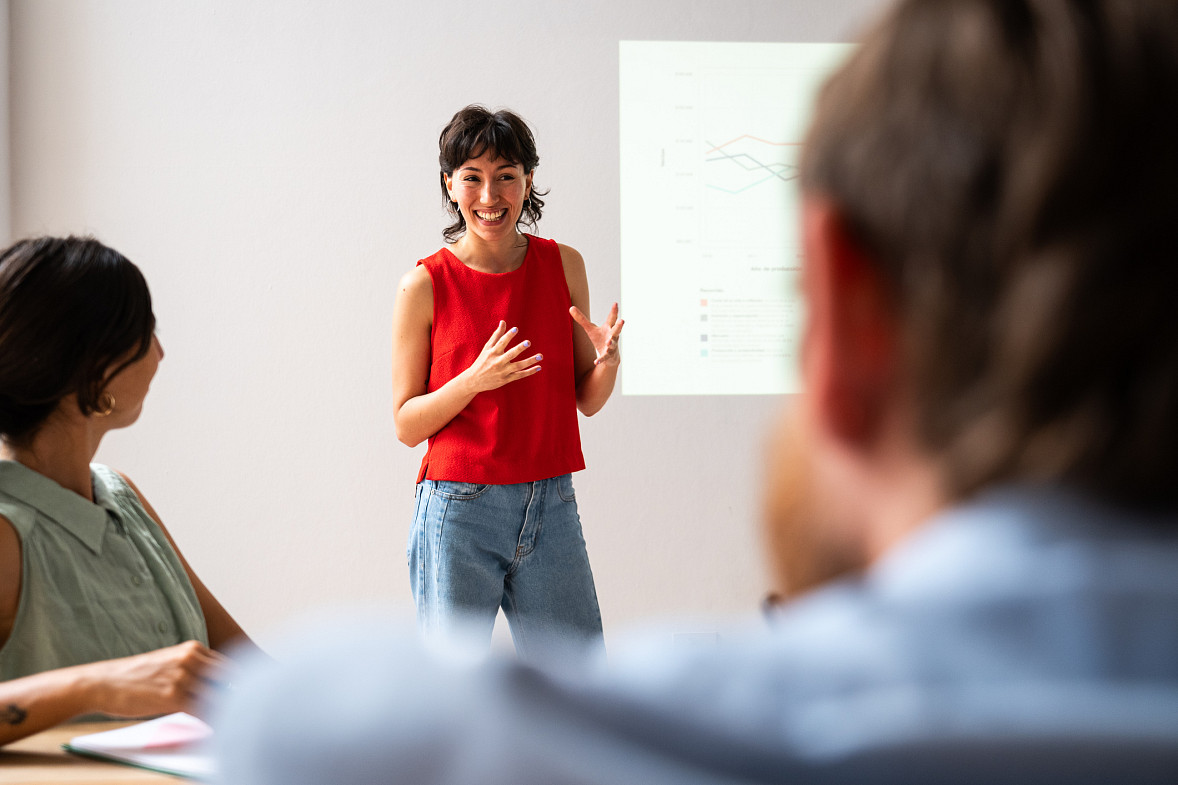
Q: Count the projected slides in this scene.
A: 1